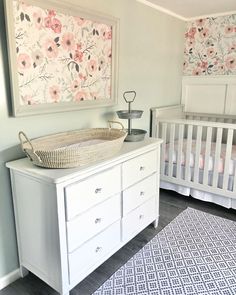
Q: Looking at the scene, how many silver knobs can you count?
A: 6